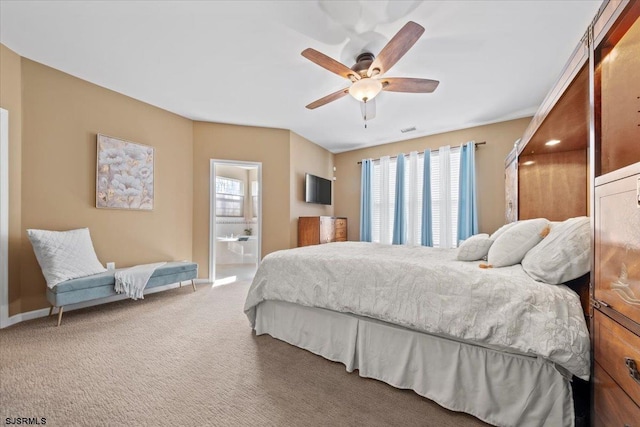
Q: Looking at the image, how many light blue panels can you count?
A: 4